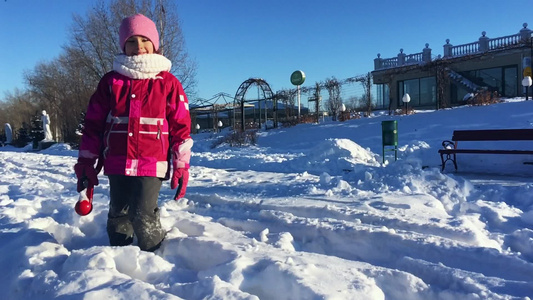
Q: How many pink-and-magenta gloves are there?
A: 2